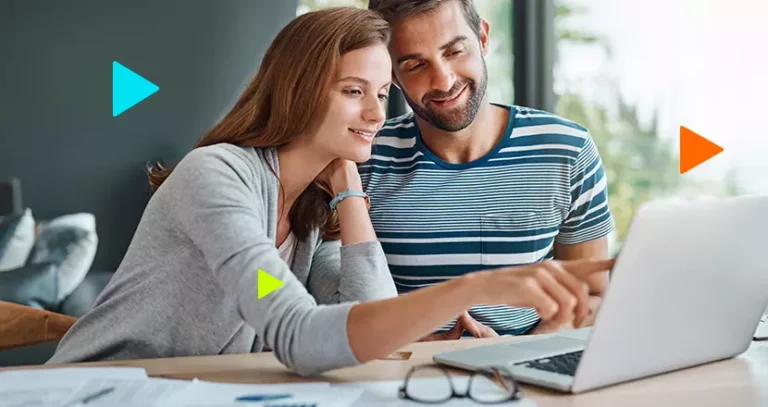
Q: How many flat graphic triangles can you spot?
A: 3